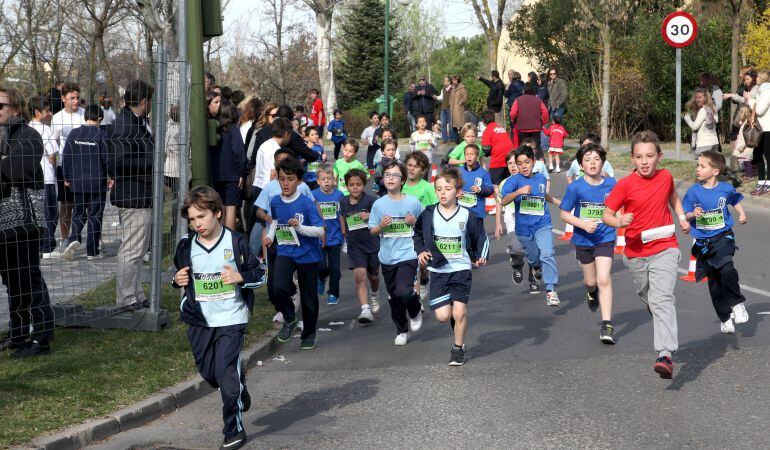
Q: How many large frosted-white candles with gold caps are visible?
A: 0